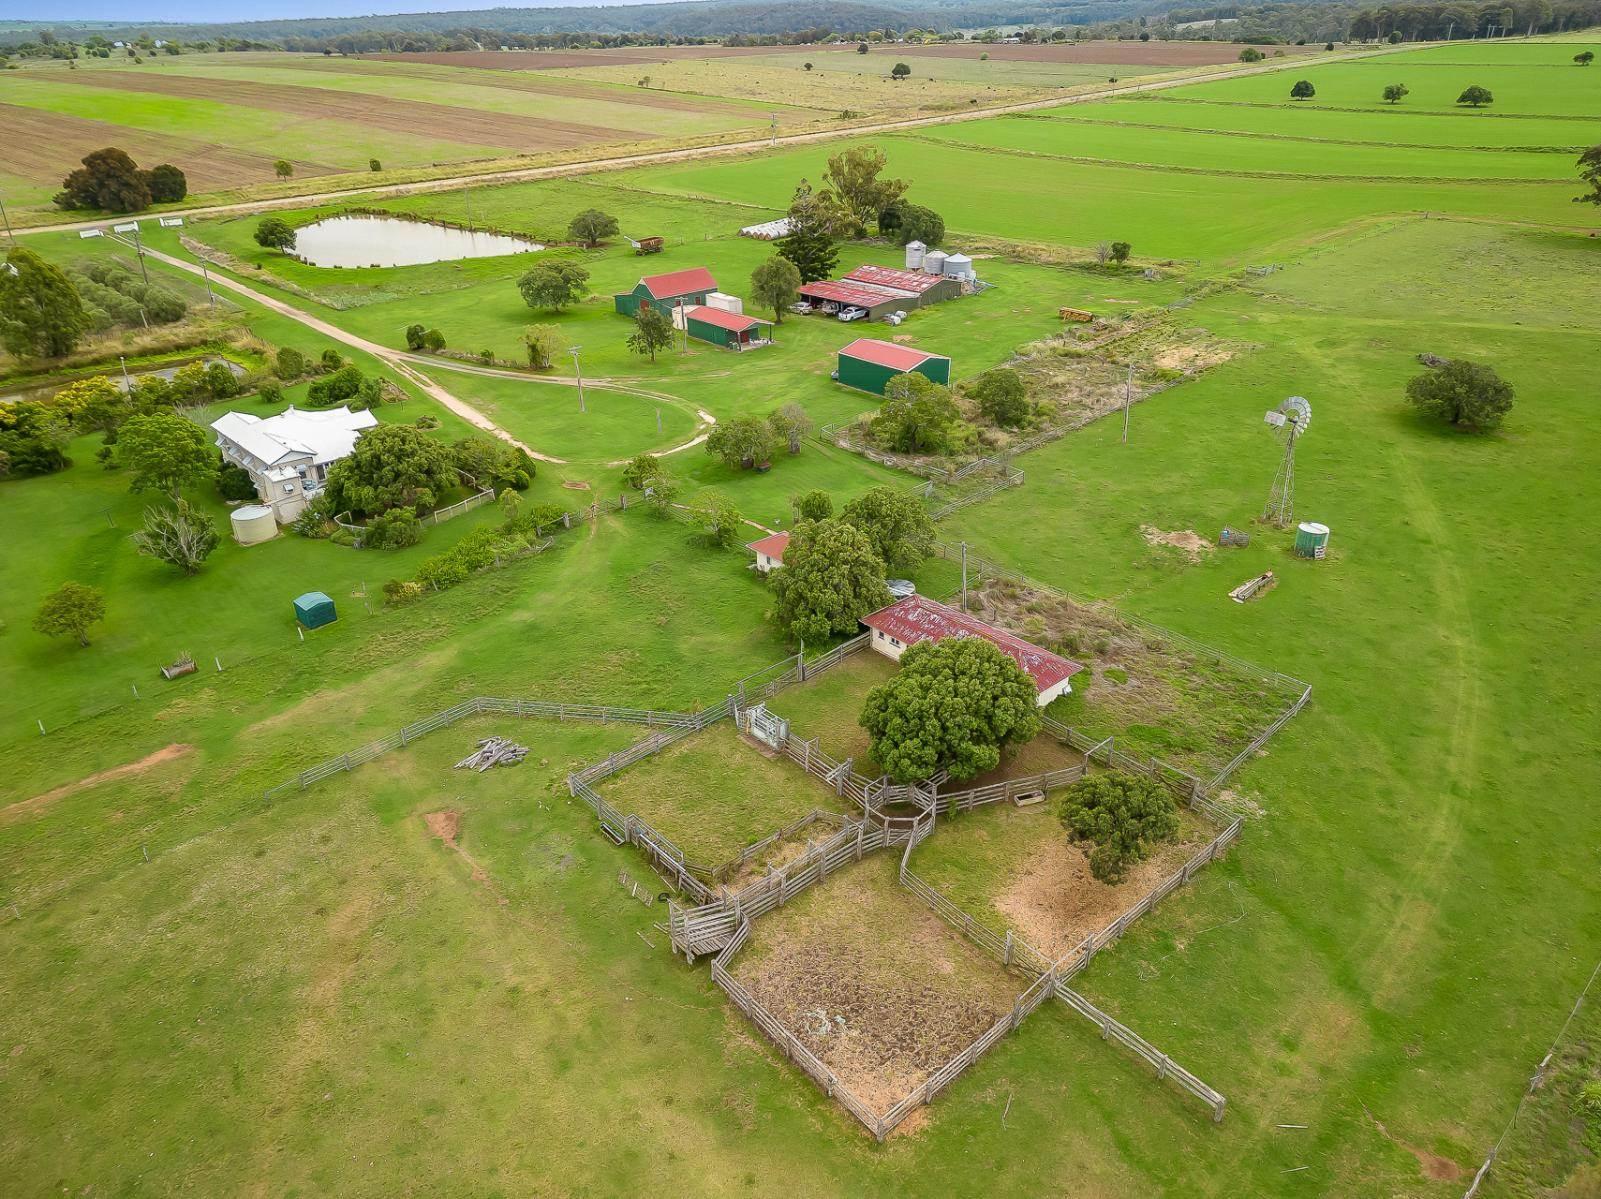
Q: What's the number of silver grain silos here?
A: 3